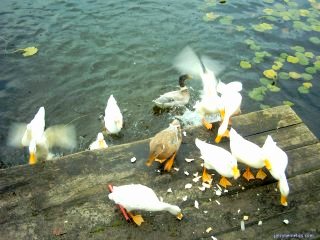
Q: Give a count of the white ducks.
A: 9